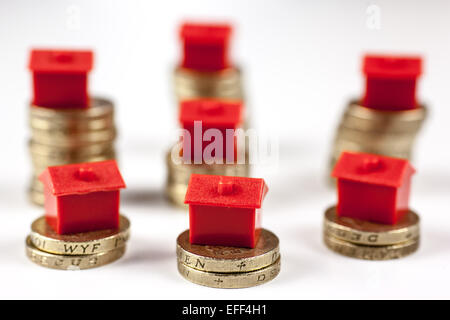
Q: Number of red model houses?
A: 7